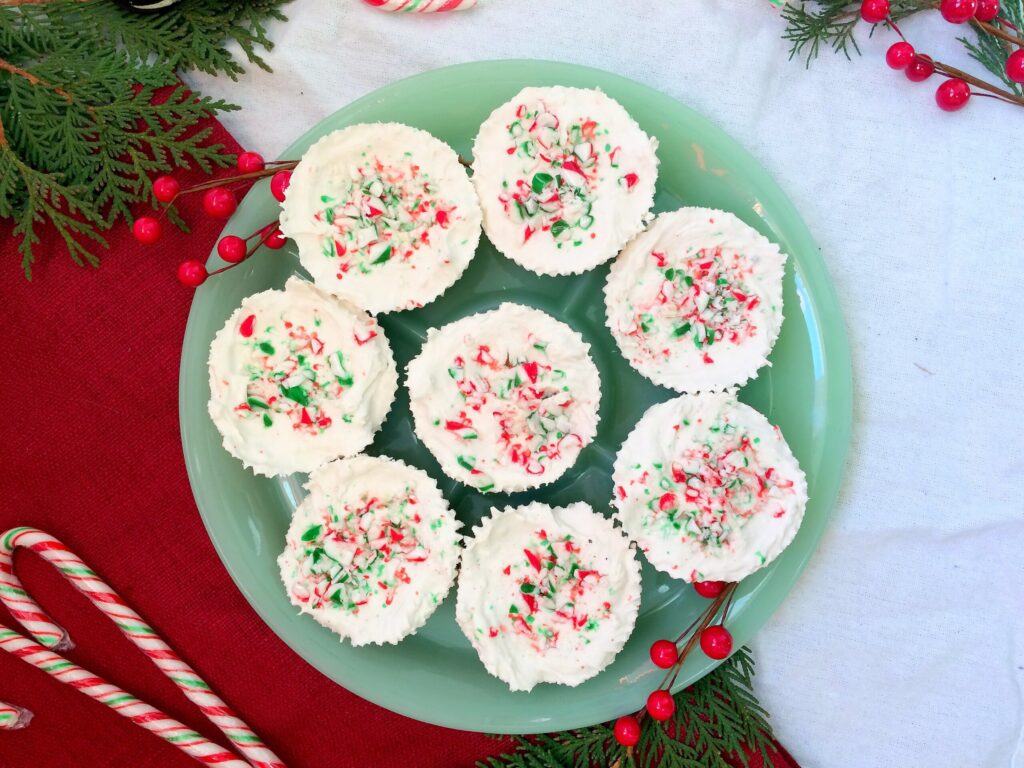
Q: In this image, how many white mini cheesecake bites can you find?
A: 8